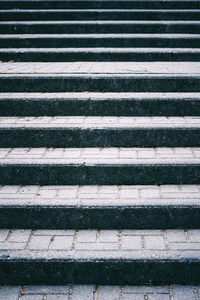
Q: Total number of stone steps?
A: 11